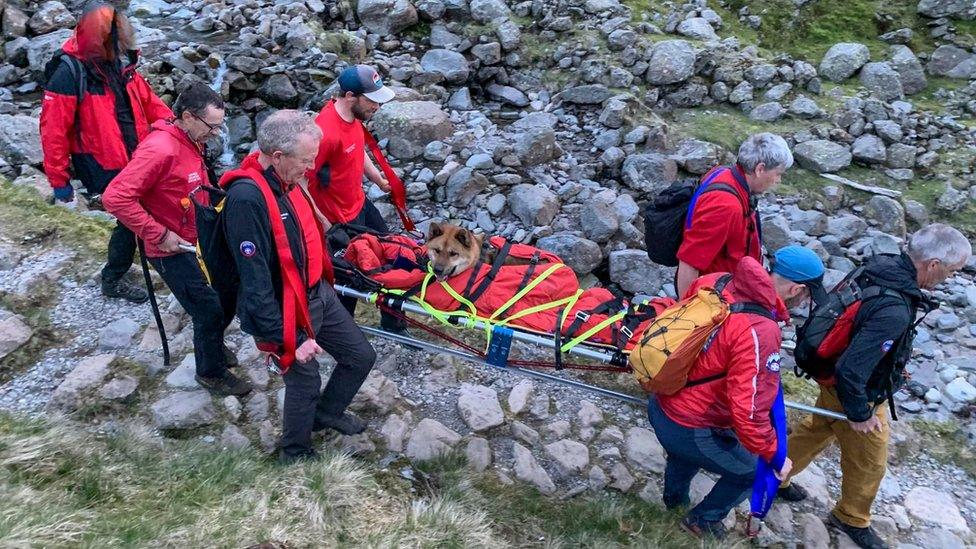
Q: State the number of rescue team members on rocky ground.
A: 7